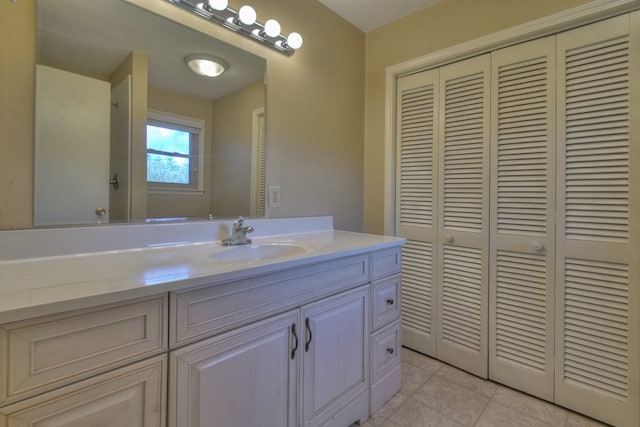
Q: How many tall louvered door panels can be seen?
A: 4